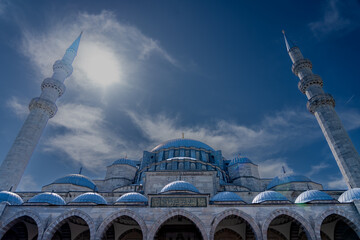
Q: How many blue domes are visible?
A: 14